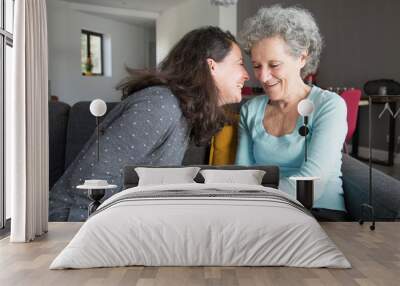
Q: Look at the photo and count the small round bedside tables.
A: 2